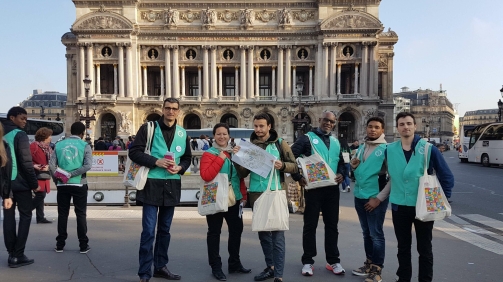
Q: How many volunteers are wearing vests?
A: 8